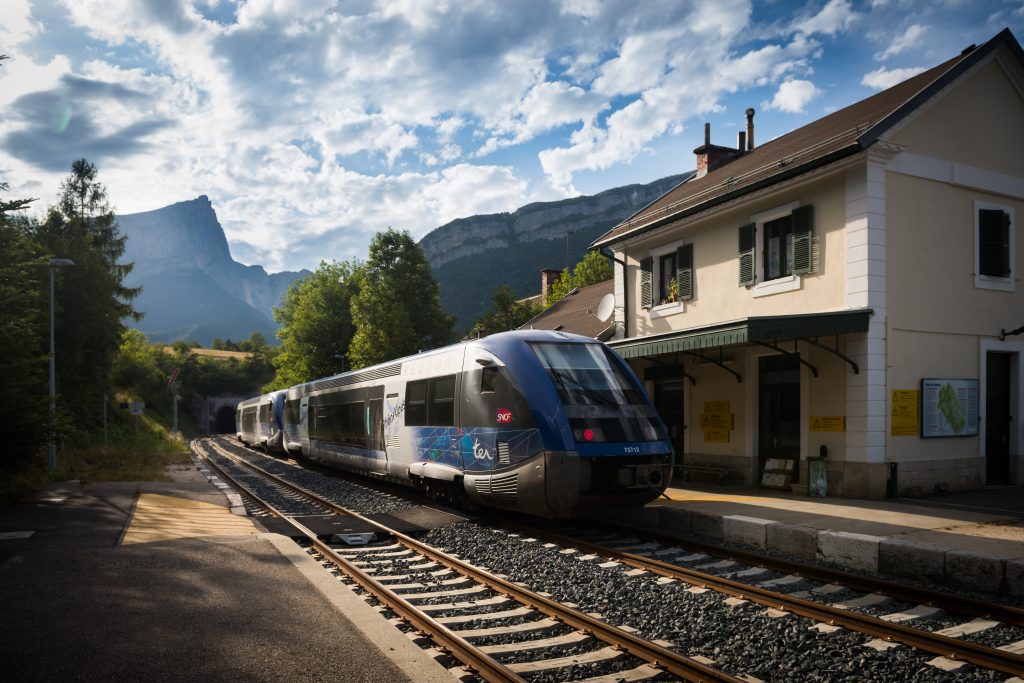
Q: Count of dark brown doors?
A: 3